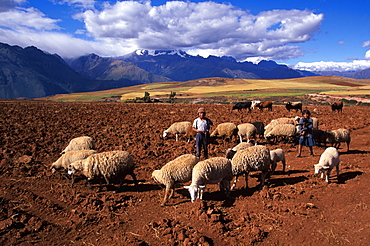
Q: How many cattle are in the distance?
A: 5